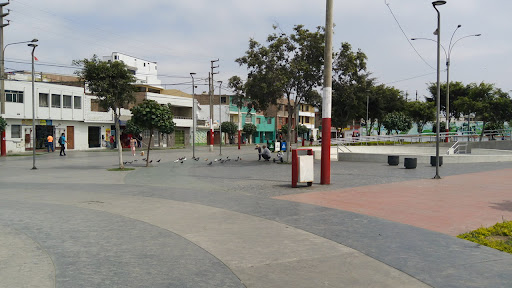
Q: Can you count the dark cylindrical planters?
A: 3